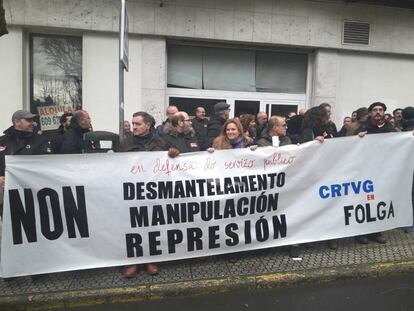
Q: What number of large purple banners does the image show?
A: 0